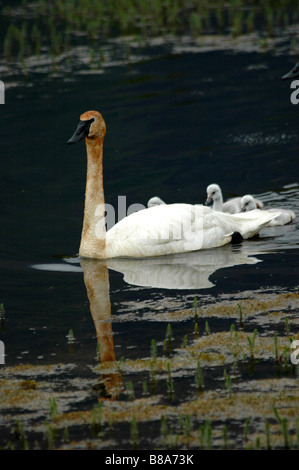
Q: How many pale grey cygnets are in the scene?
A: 3